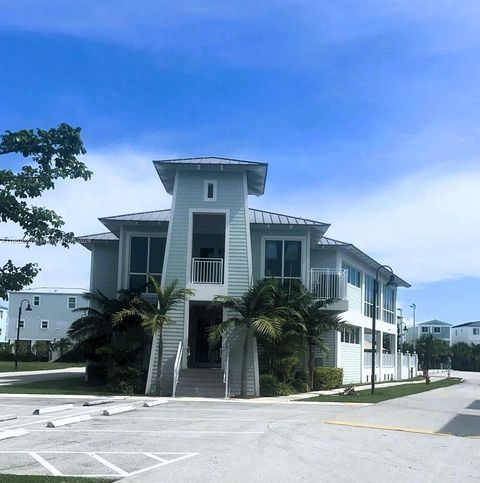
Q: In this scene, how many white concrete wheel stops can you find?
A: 7